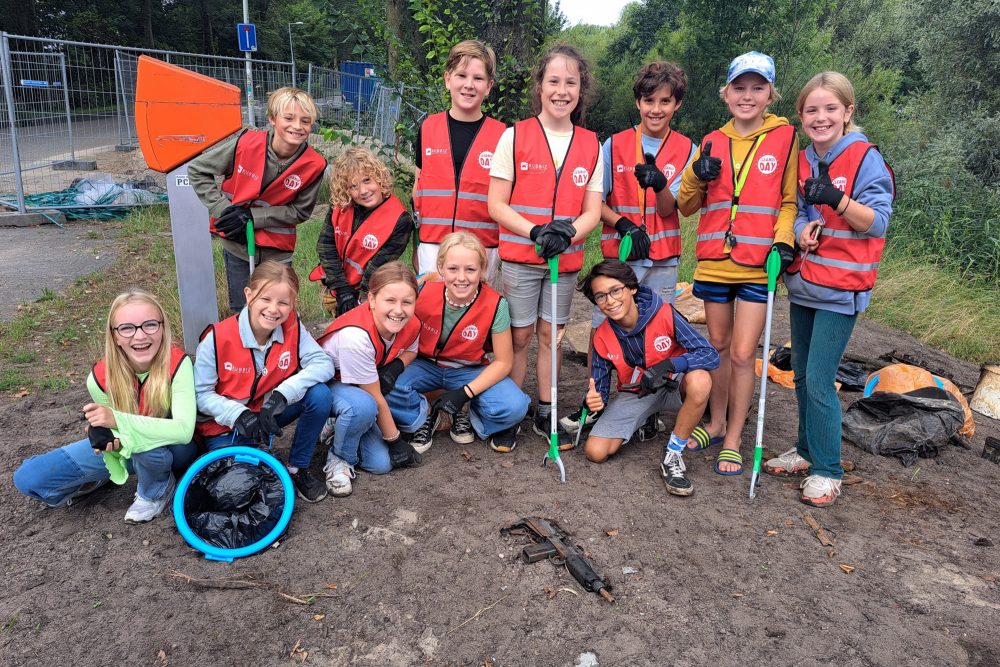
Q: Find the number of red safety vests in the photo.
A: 12